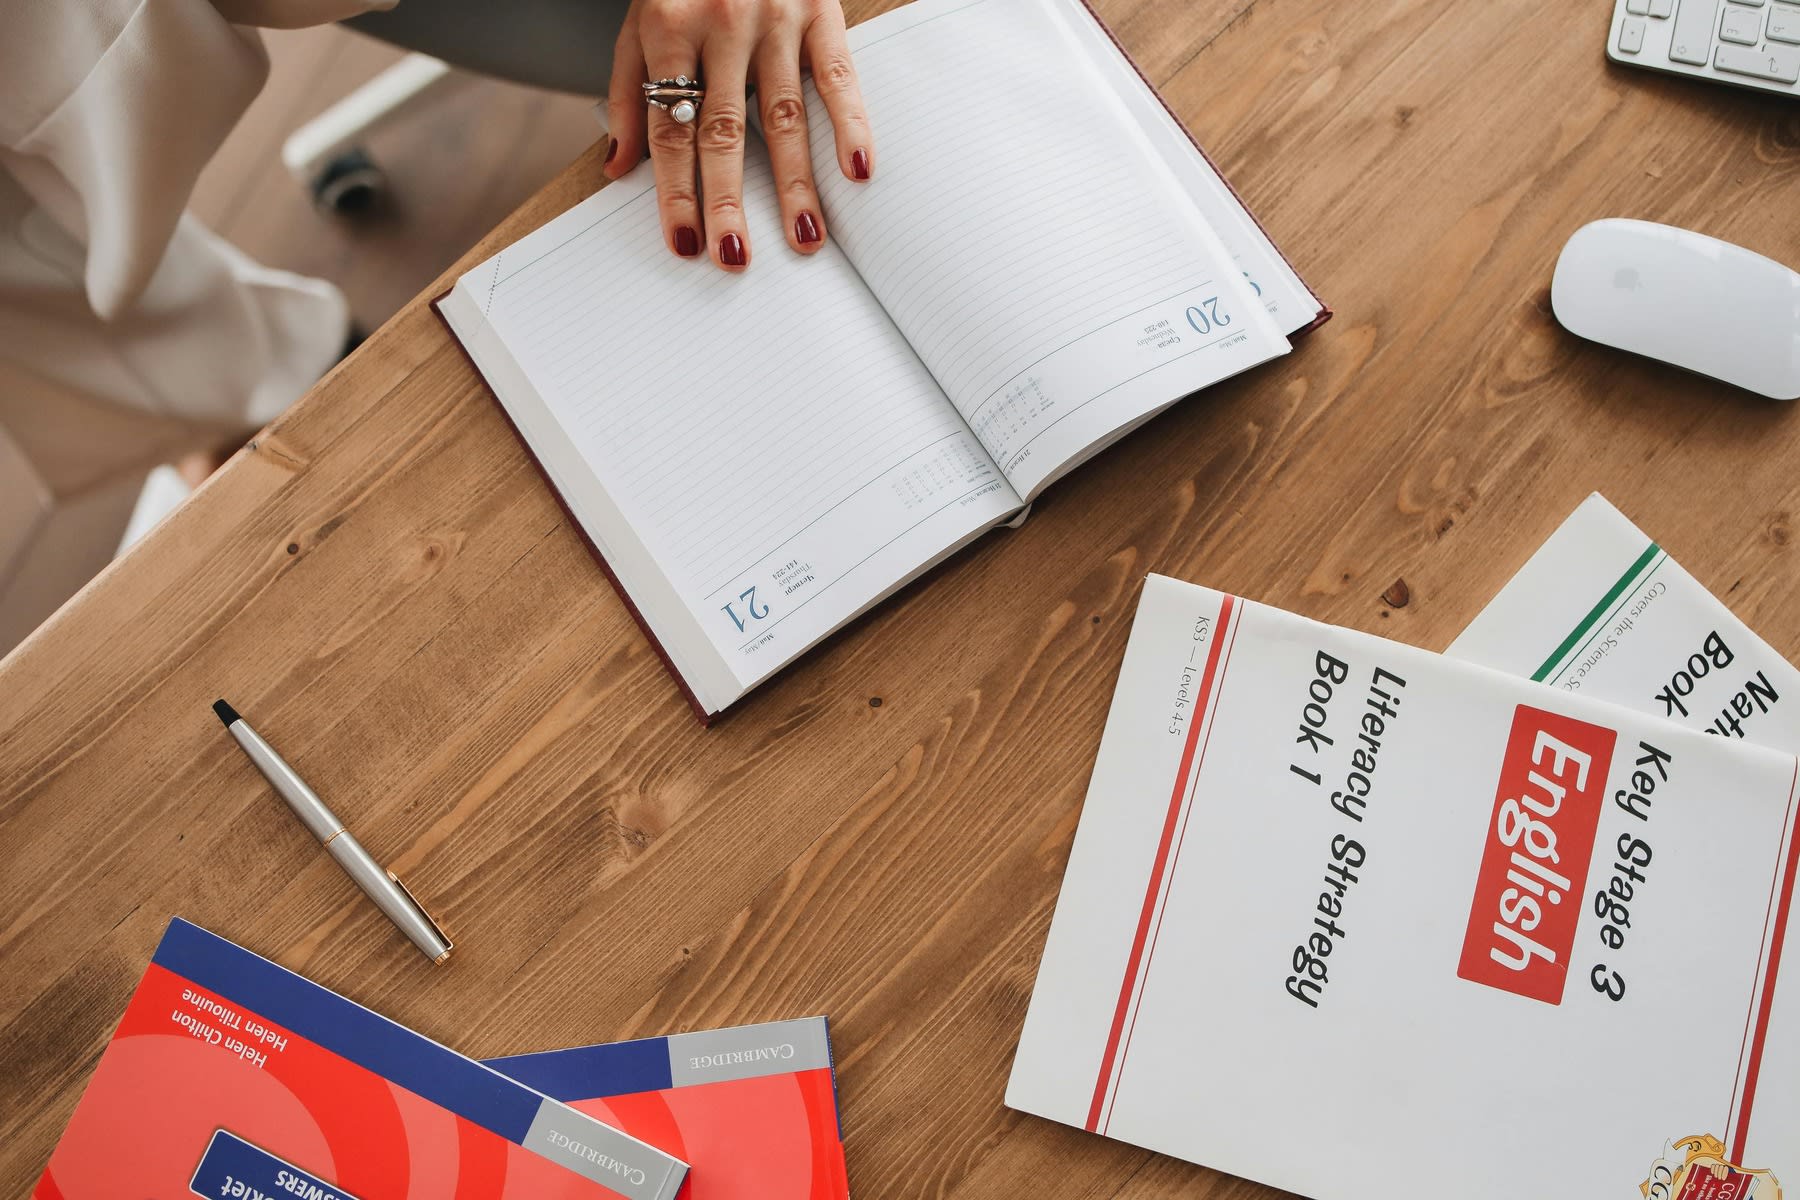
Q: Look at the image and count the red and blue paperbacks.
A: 2